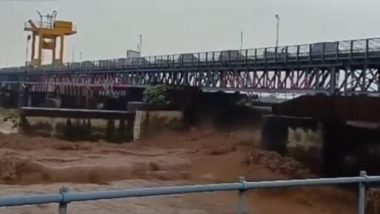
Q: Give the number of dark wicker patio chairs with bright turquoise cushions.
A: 0